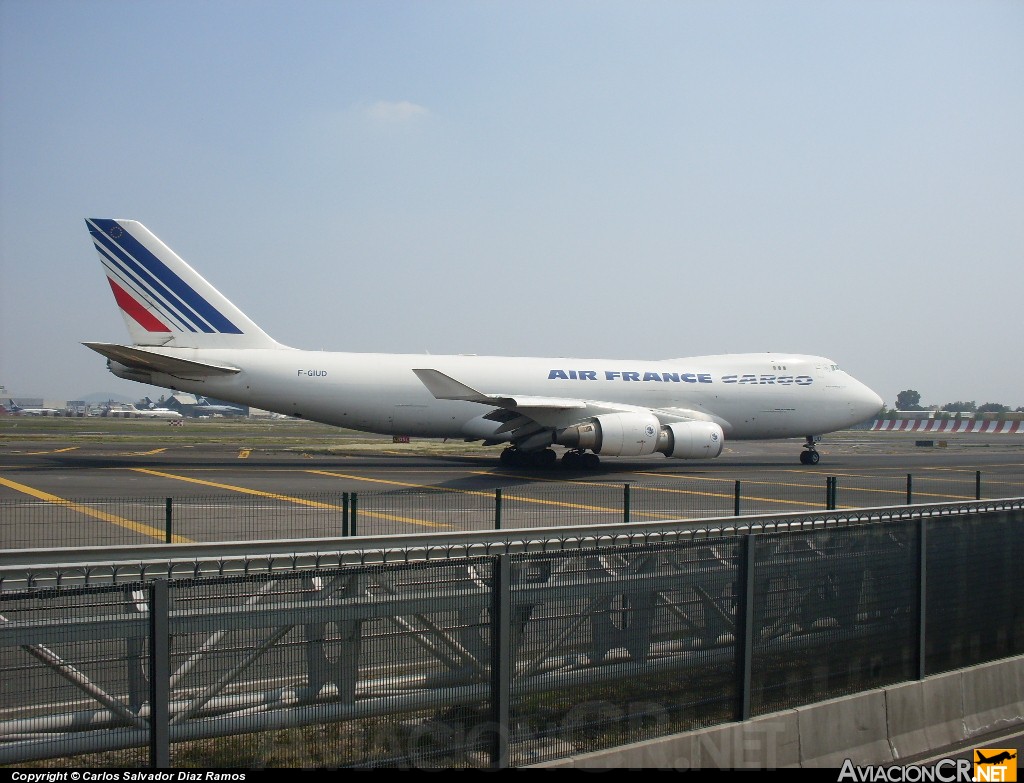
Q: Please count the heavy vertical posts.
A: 4